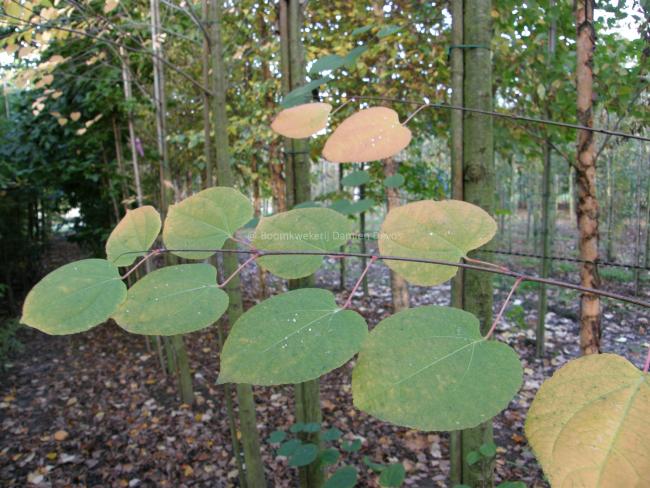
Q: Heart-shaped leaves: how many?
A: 11